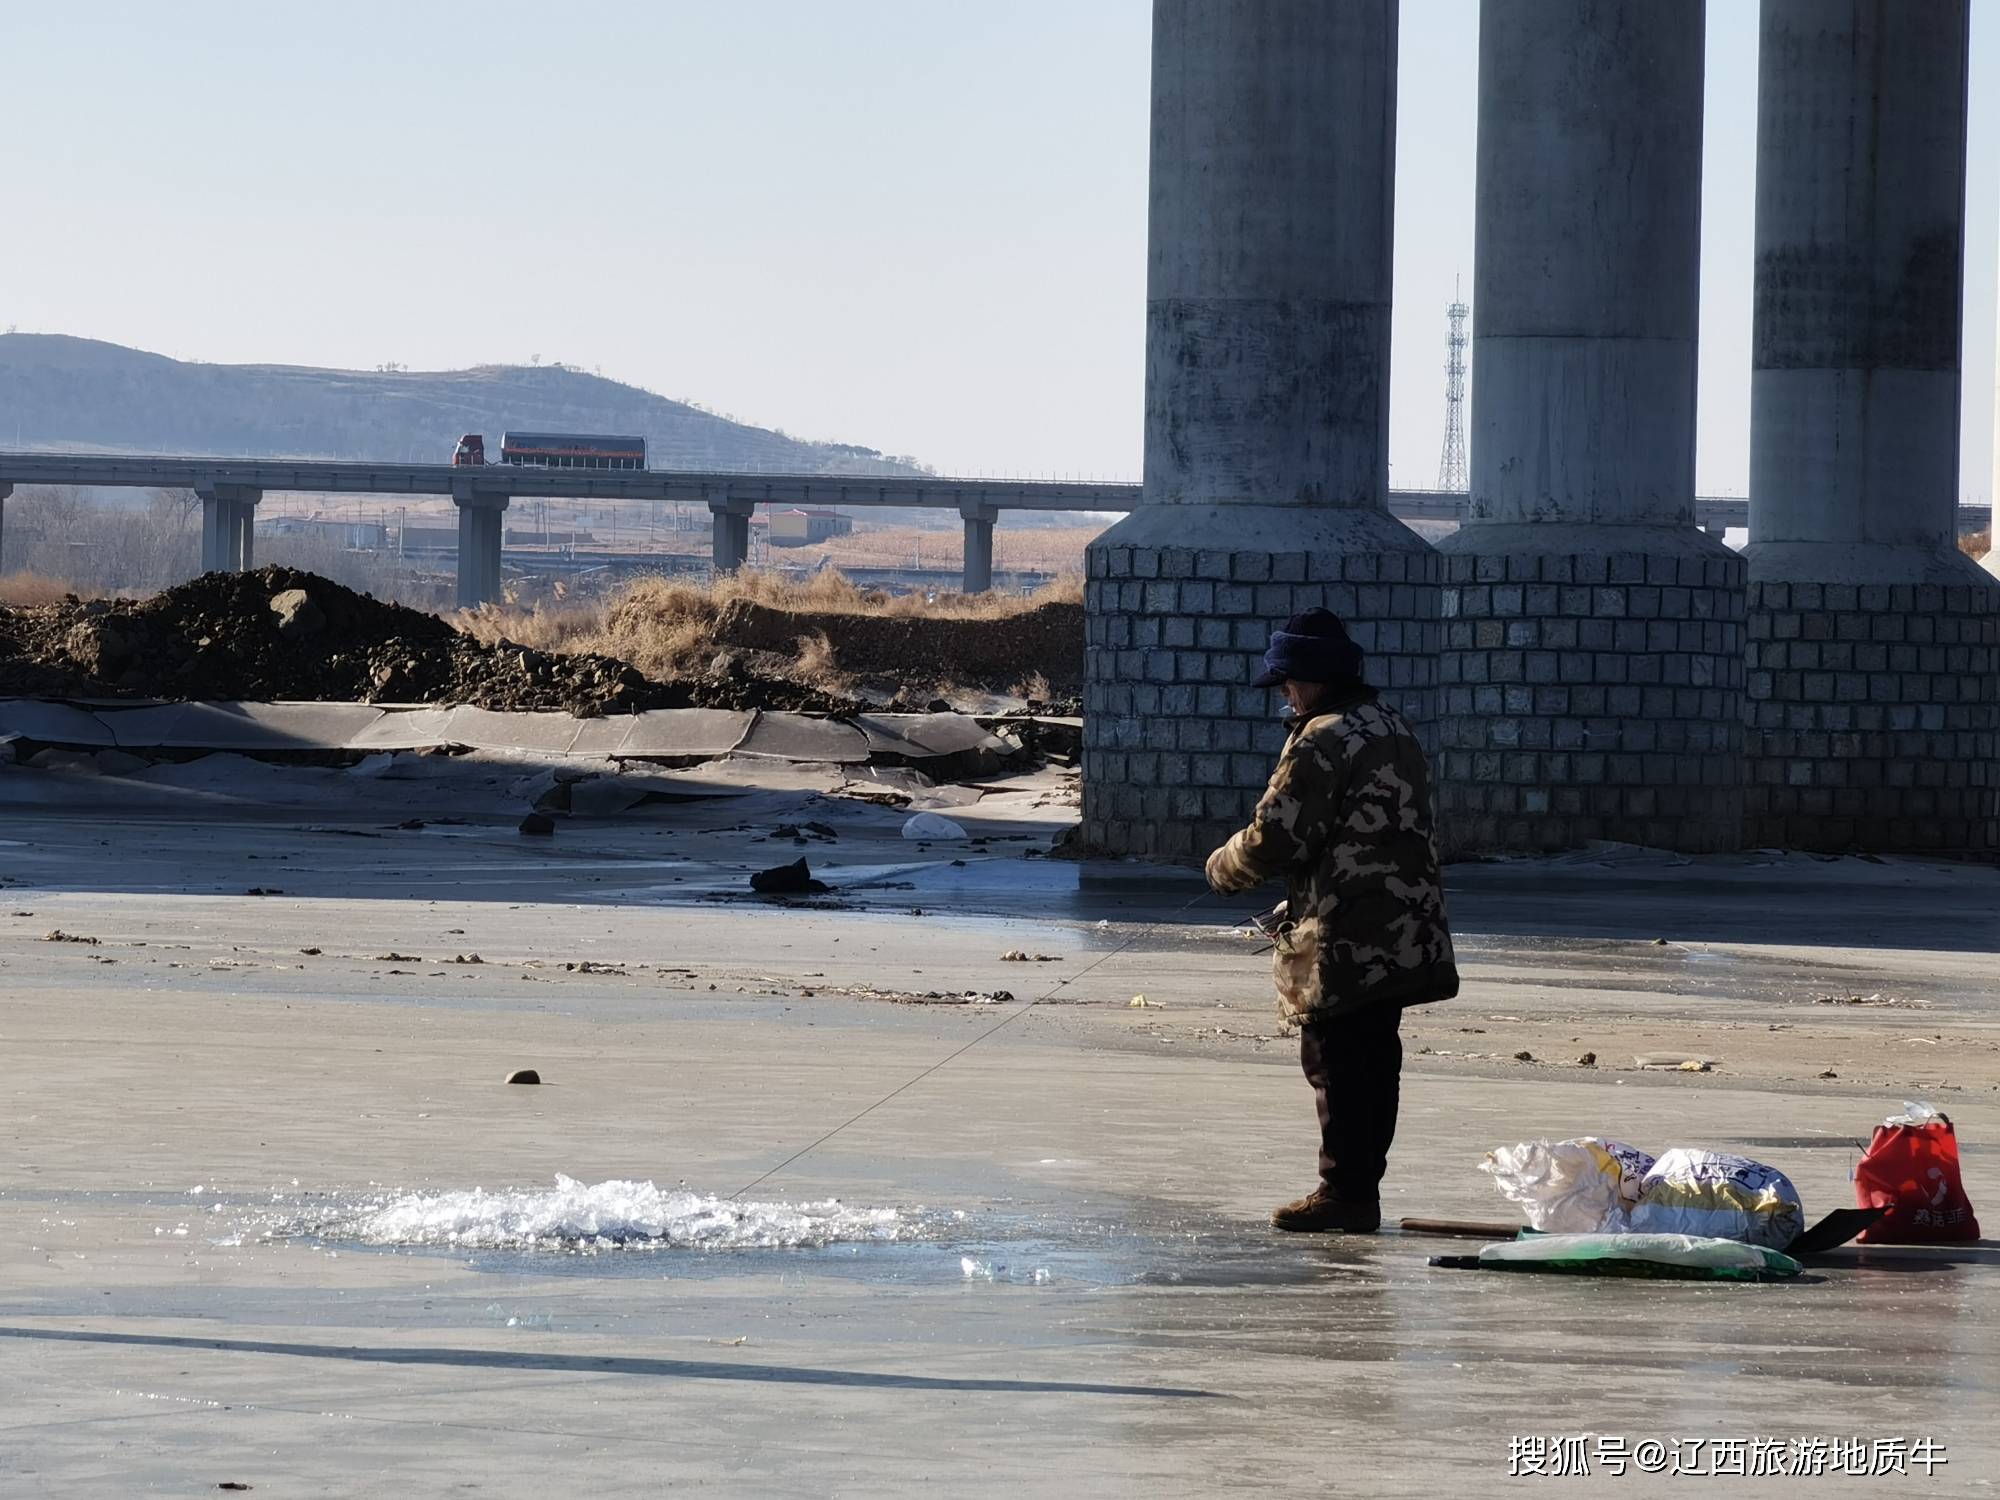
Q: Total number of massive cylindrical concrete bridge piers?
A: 3